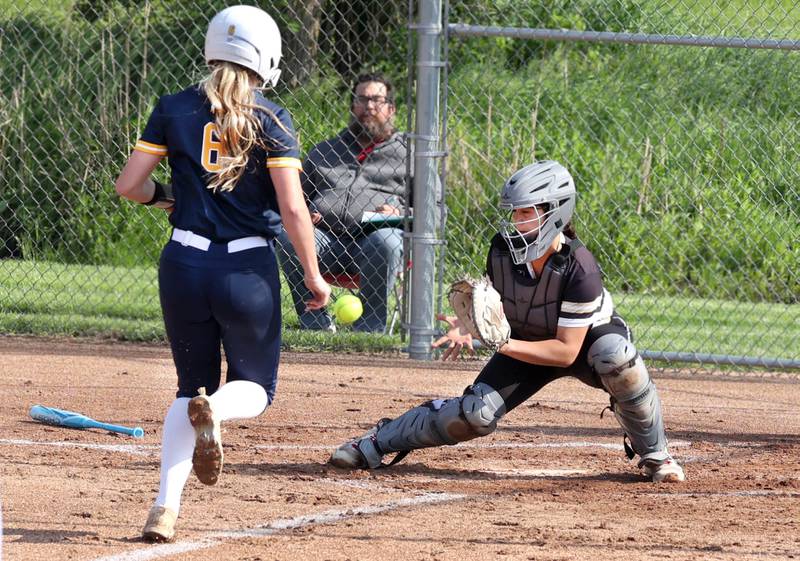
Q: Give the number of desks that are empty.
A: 0